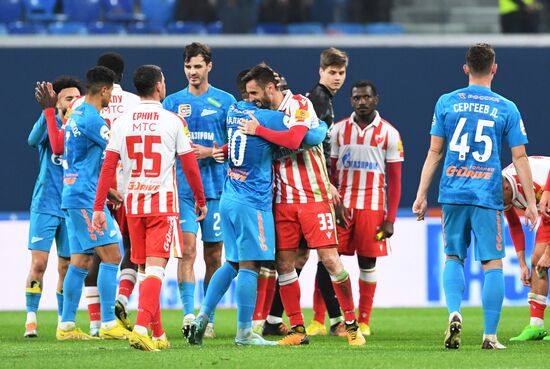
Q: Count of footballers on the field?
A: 12